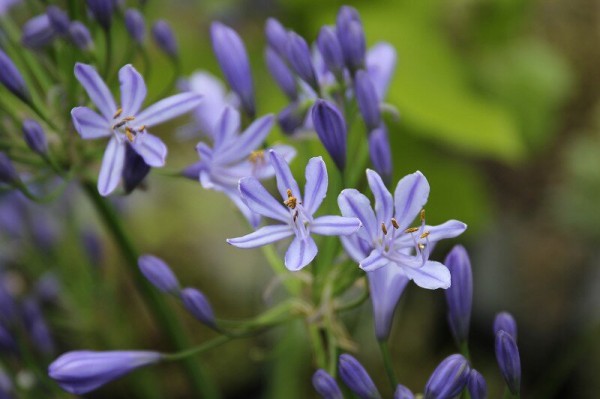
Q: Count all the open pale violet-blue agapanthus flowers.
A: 4